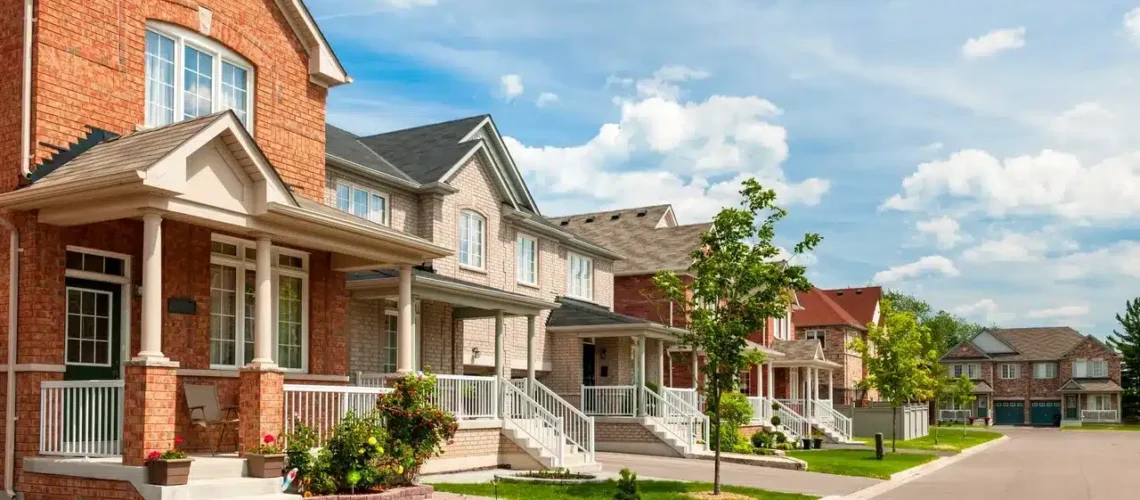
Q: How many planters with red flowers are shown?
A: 2